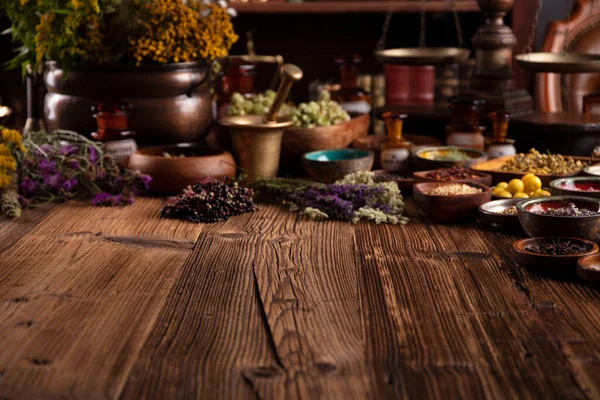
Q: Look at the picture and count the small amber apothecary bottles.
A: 6